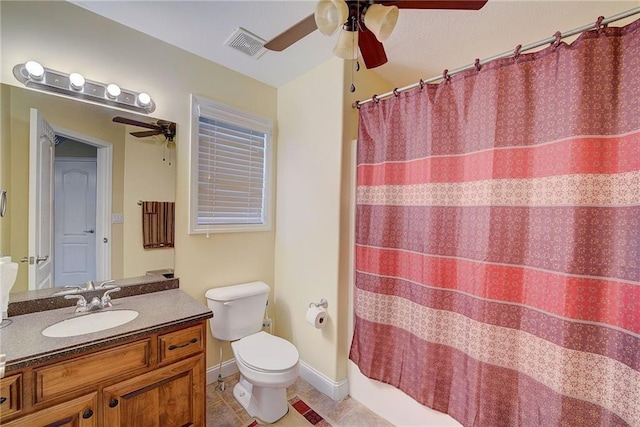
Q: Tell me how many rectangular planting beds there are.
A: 0